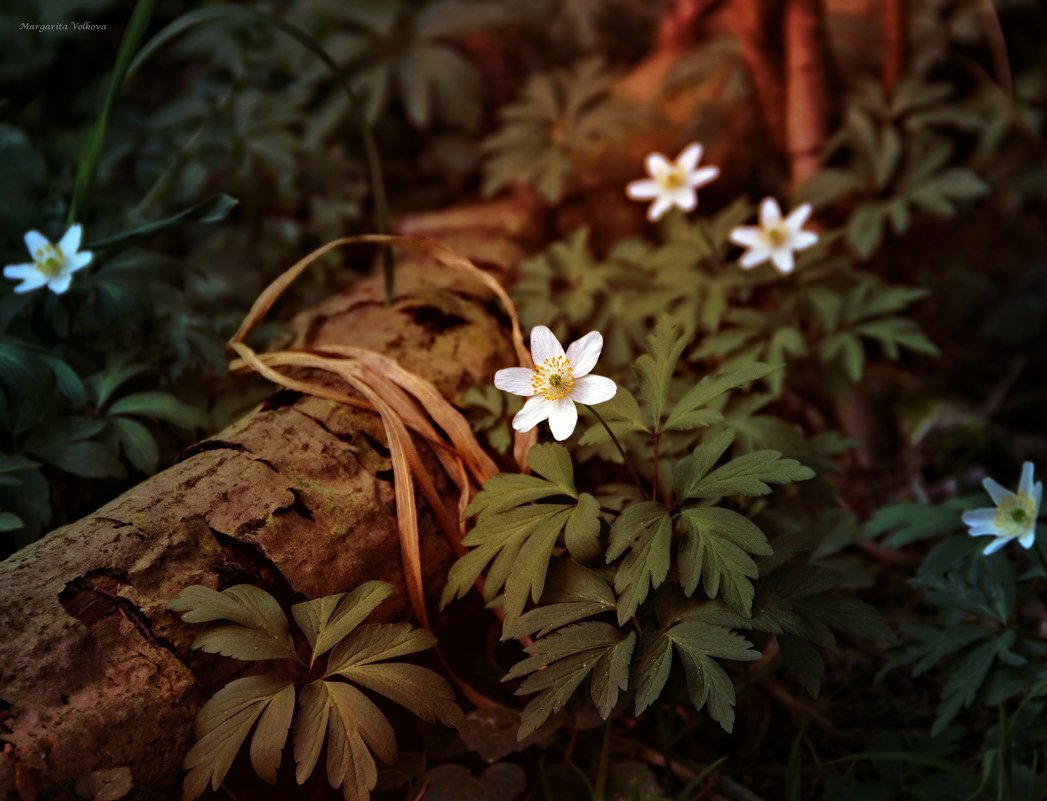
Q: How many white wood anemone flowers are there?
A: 5